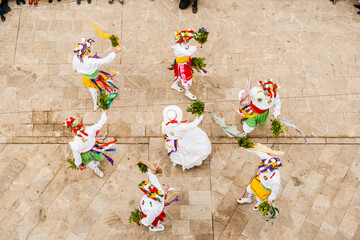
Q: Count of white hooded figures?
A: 1